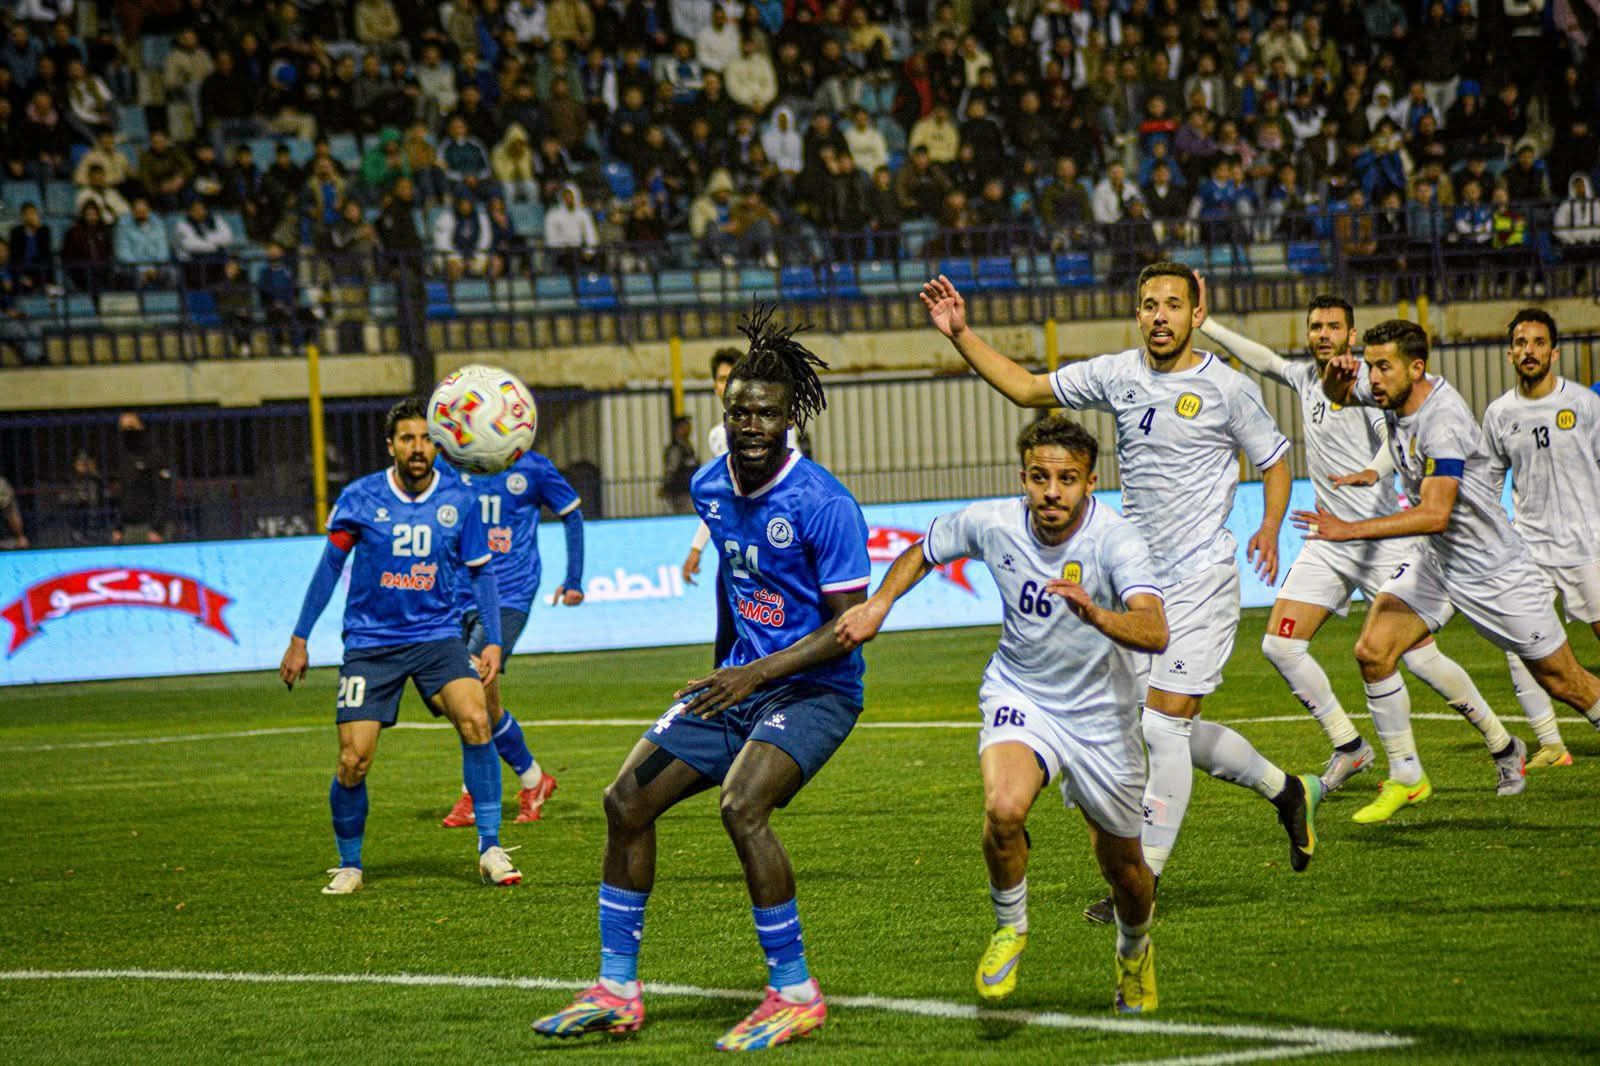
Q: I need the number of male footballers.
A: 9